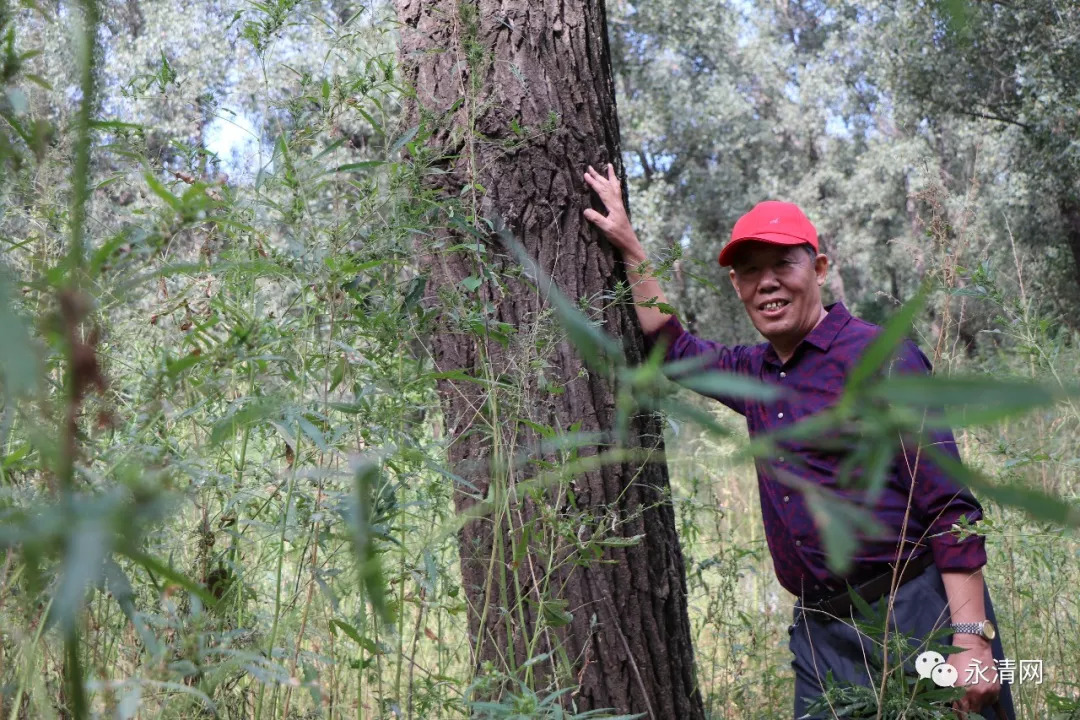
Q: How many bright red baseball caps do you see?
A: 1